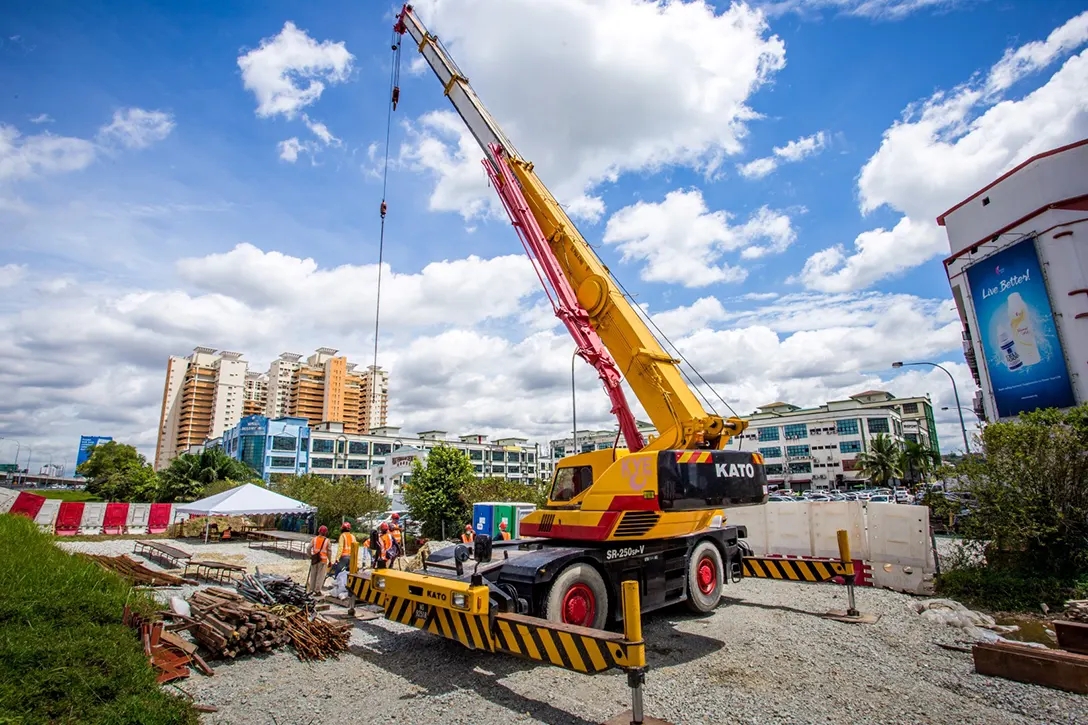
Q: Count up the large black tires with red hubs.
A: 2